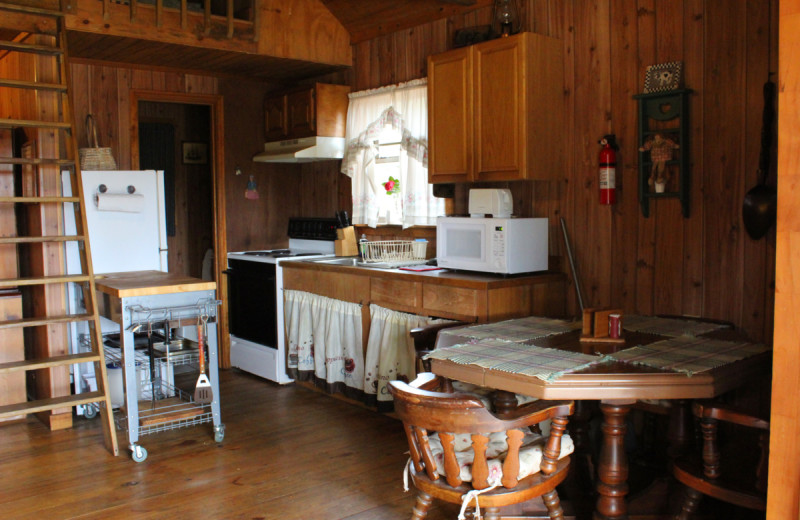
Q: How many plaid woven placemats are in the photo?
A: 4